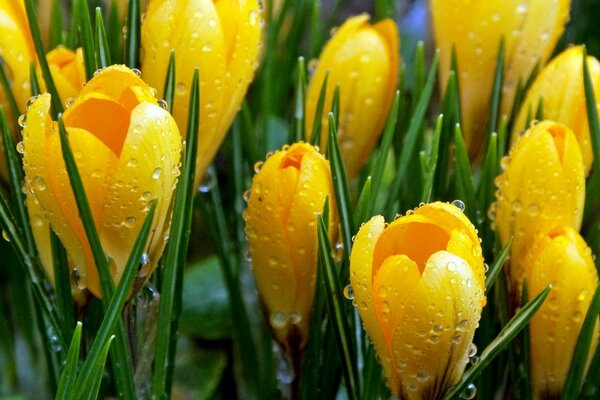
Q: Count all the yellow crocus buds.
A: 11